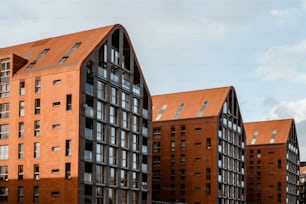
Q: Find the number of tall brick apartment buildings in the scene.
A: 3